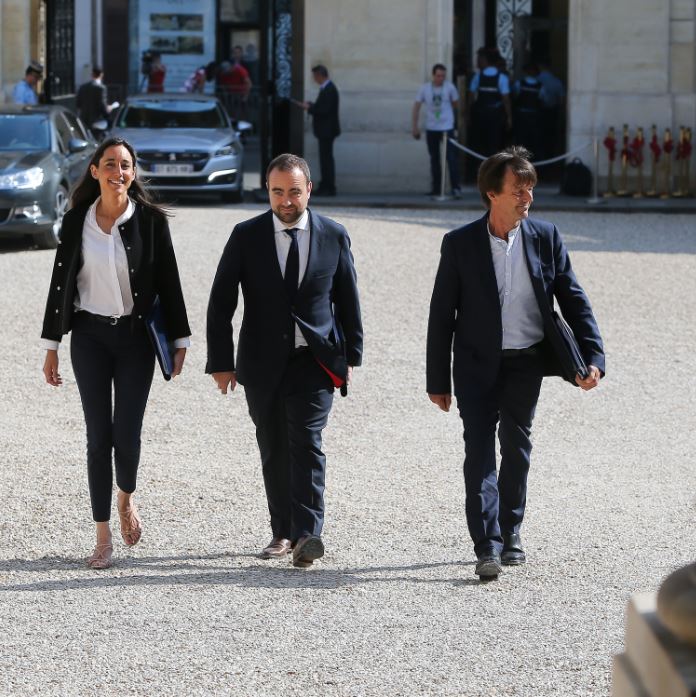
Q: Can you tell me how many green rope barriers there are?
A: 0